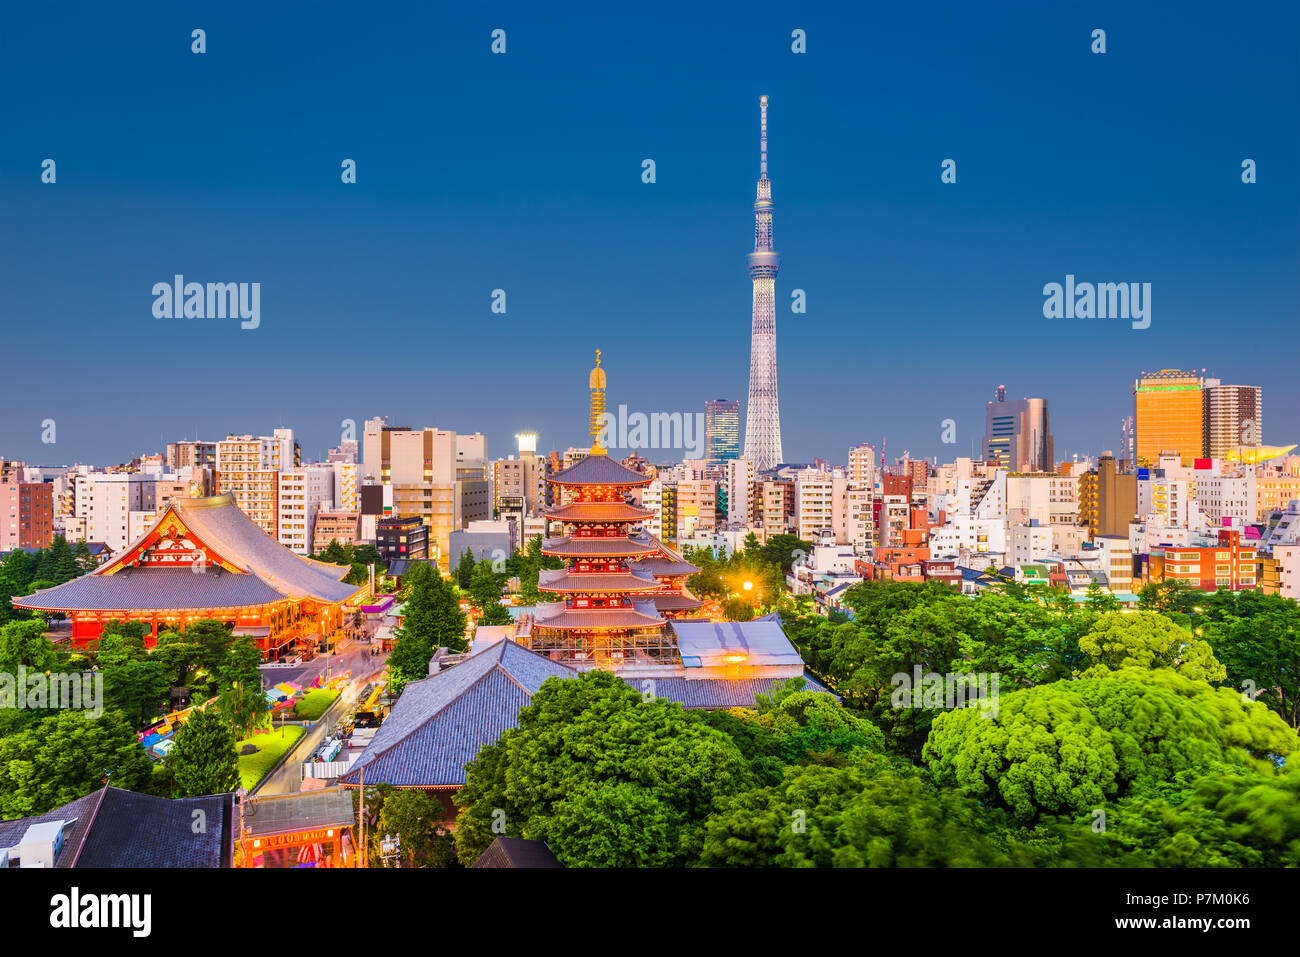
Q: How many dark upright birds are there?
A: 0